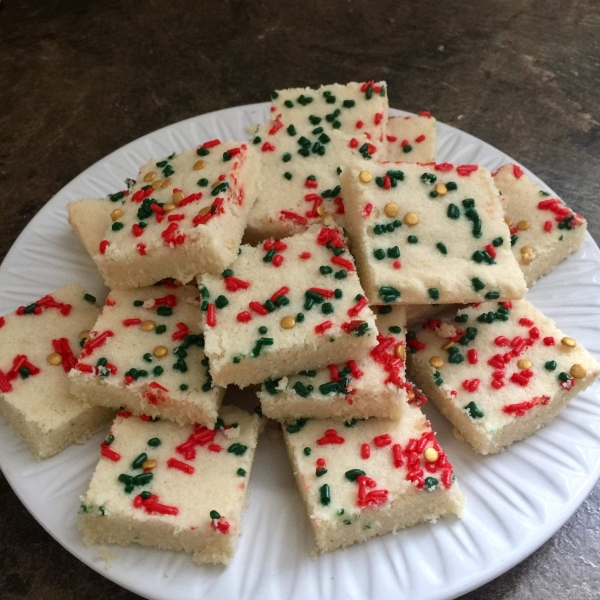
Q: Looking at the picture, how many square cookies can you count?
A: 14